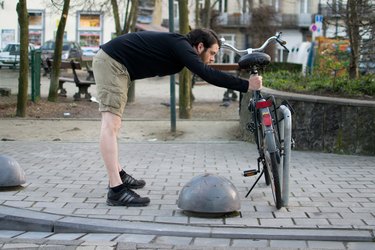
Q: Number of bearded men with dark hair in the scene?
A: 1